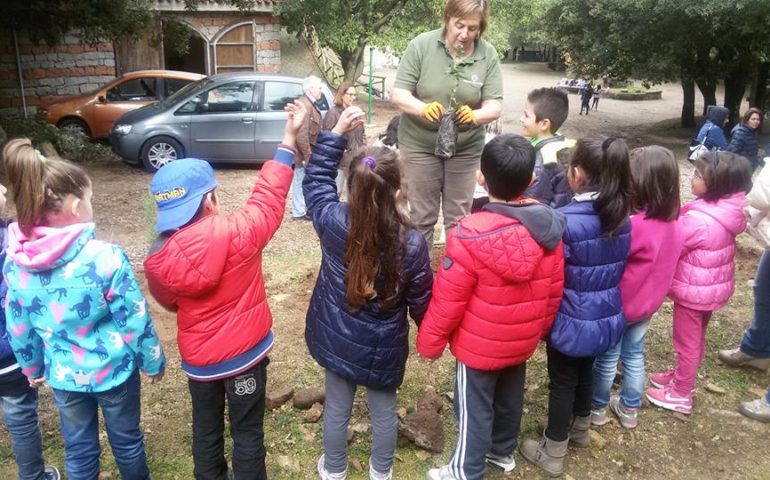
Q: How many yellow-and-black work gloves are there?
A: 2